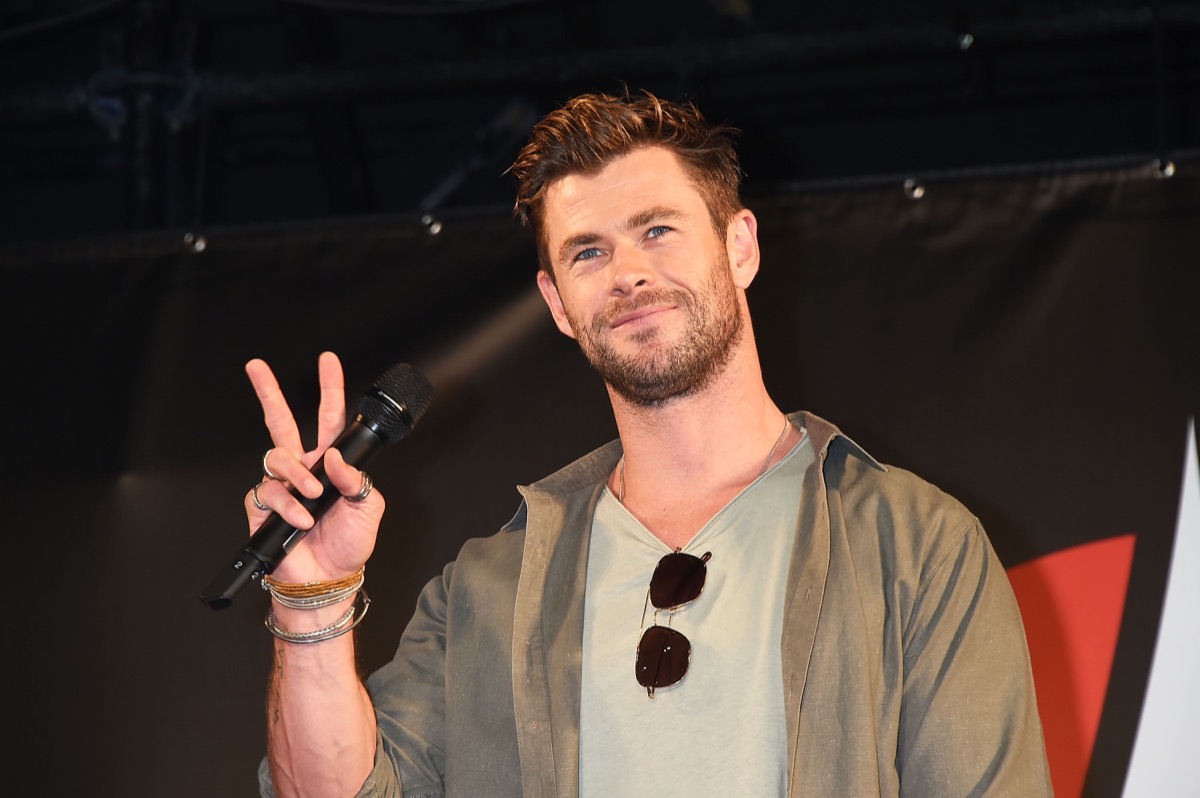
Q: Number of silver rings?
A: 3